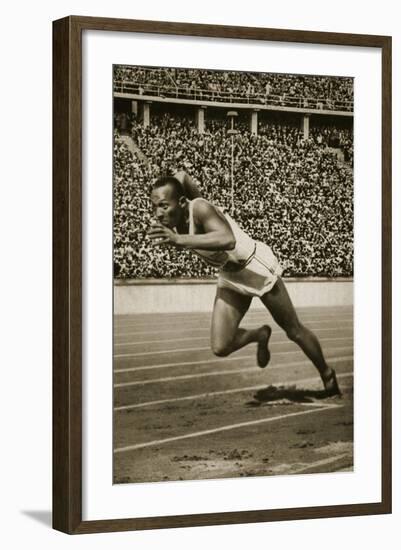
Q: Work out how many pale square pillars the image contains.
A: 5